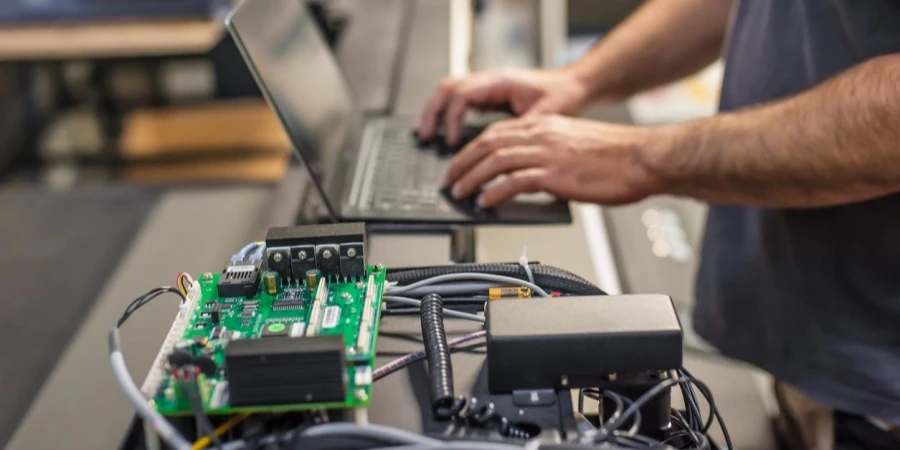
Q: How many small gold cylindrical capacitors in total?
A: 2